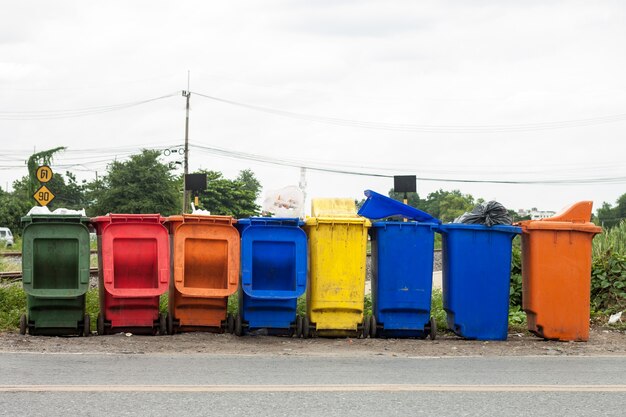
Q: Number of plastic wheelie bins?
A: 8